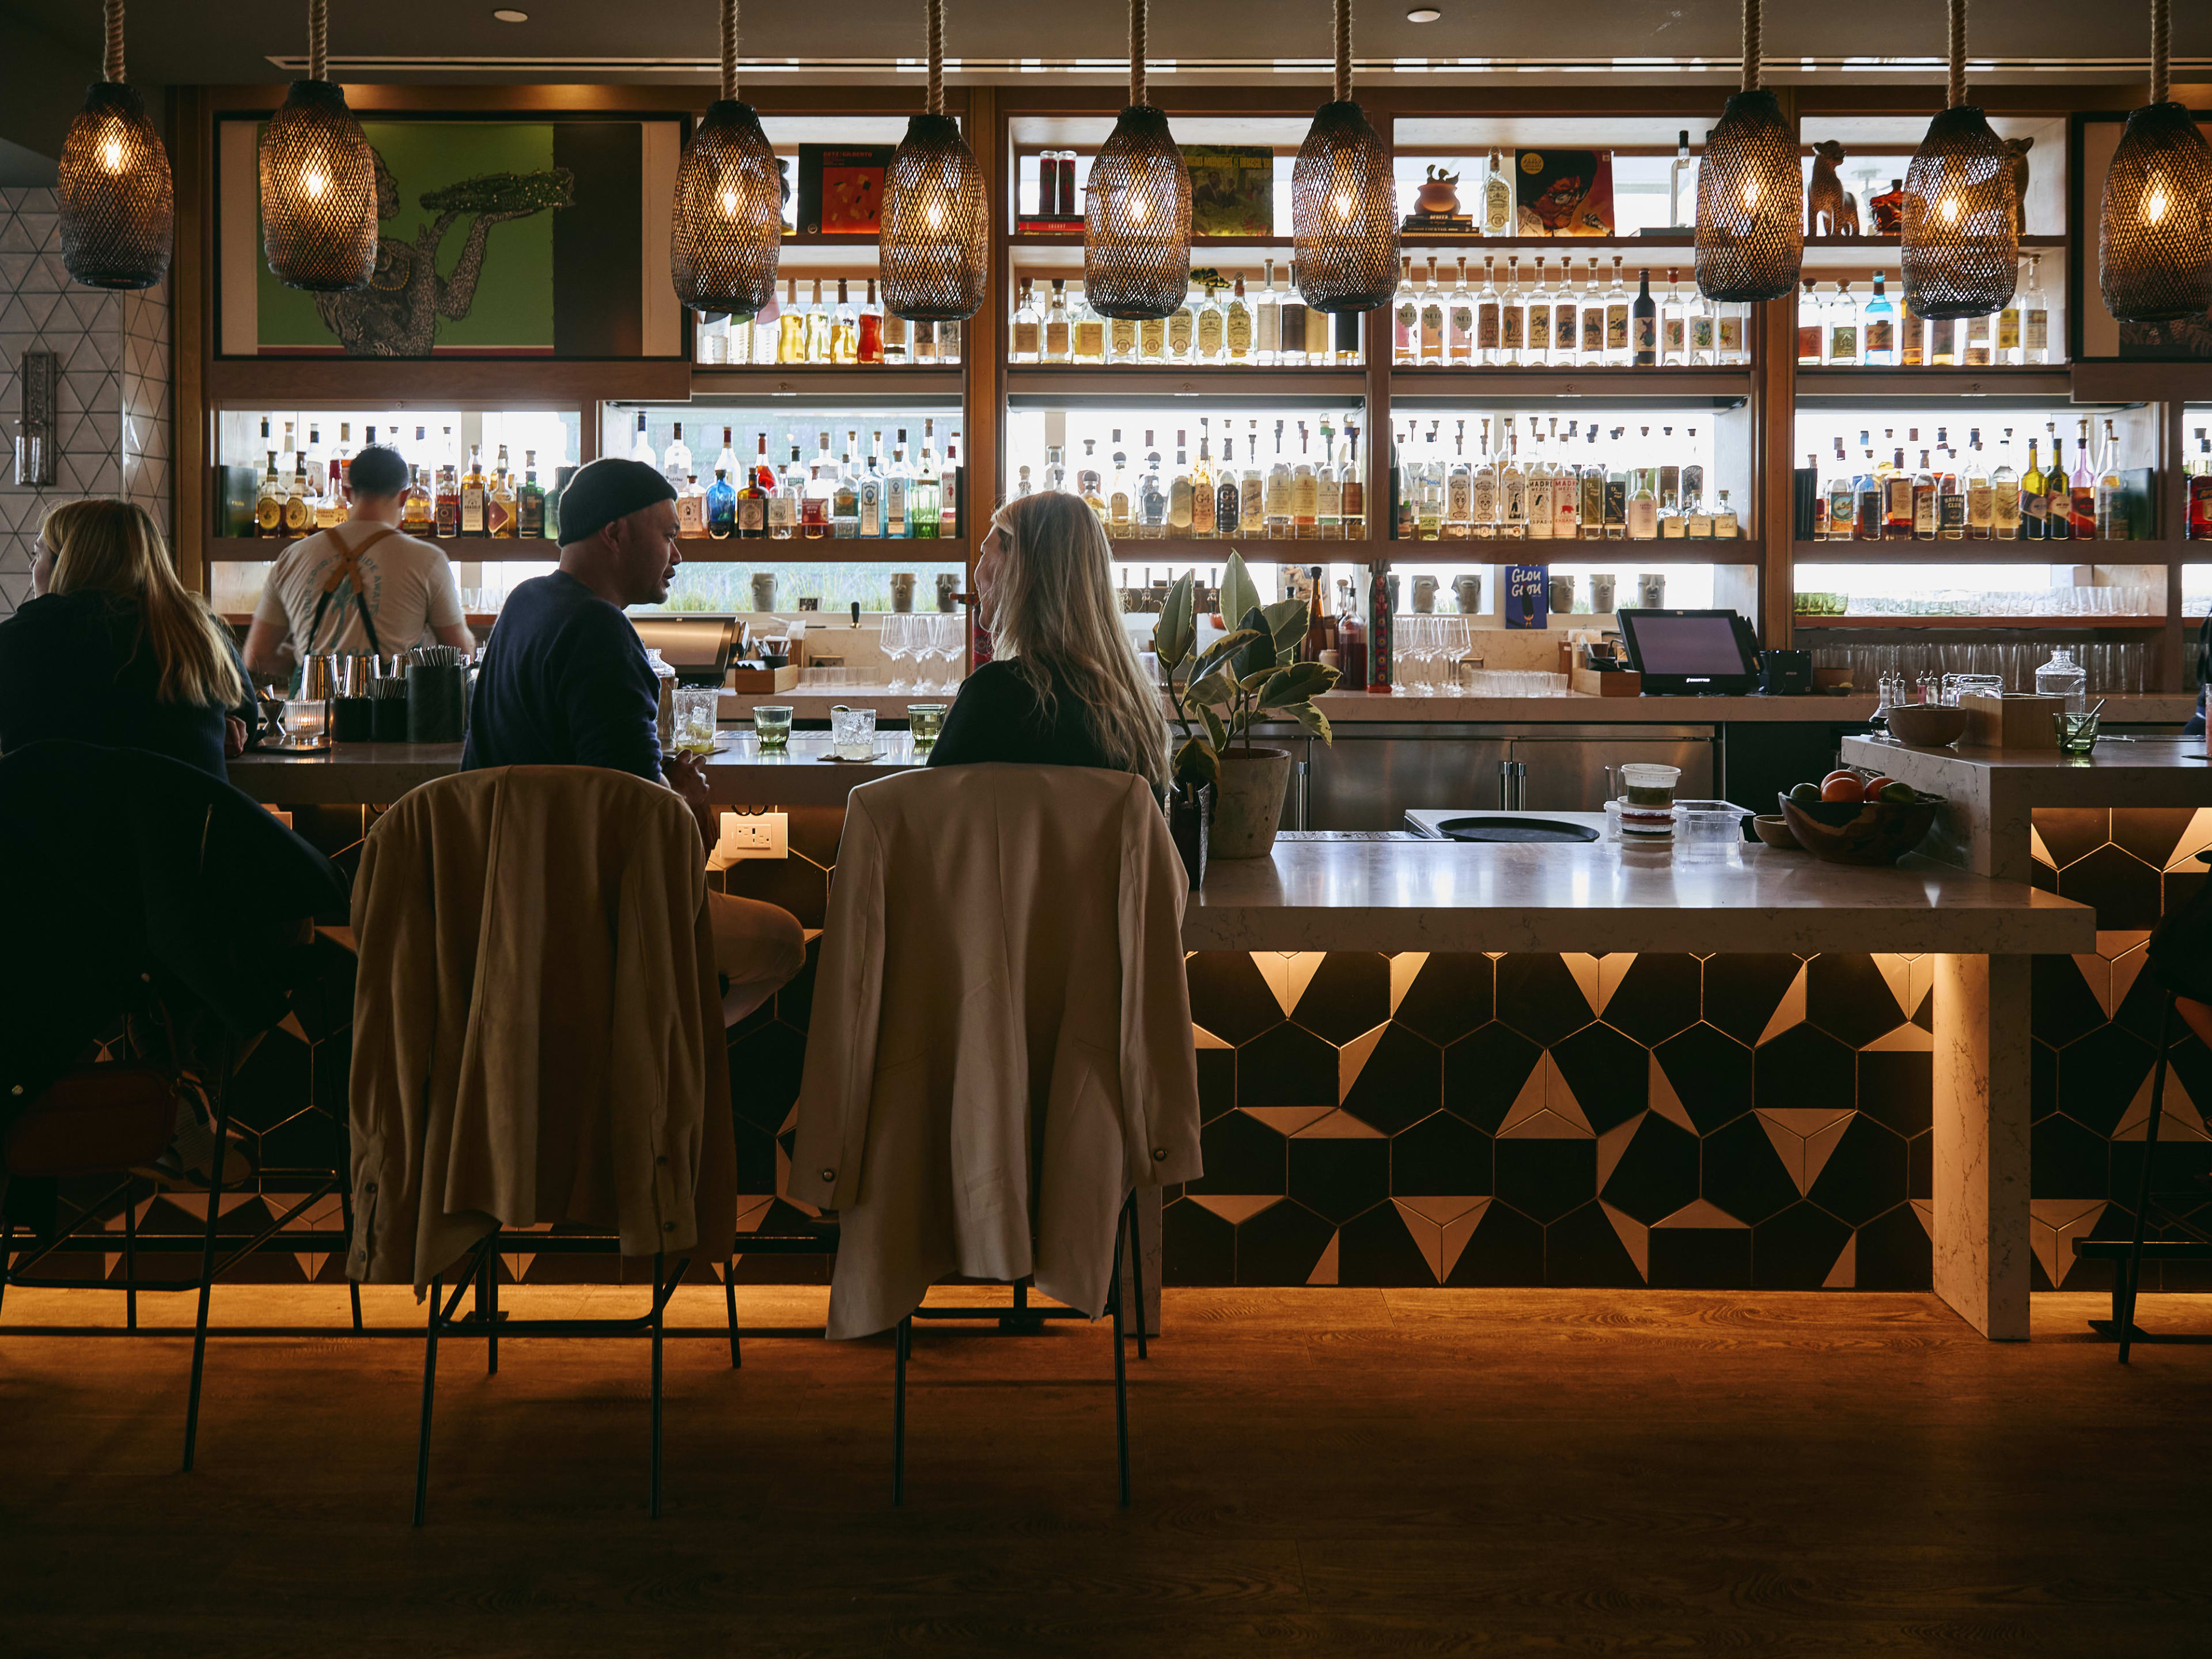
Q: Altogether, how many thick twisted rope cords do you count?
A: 9